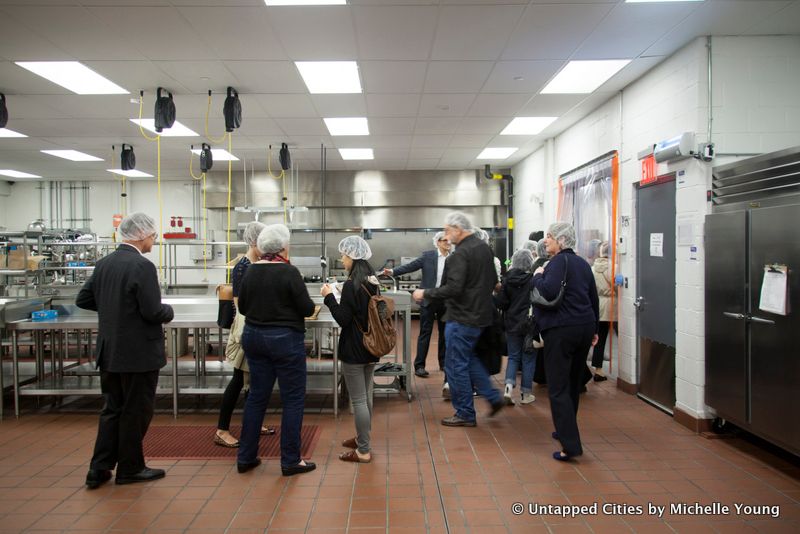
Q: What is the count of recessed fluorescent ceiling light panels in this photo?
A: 15